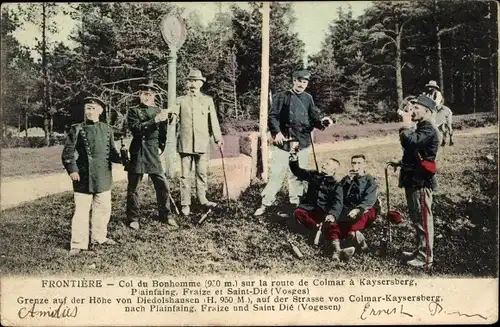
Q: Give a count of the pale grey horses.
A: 1